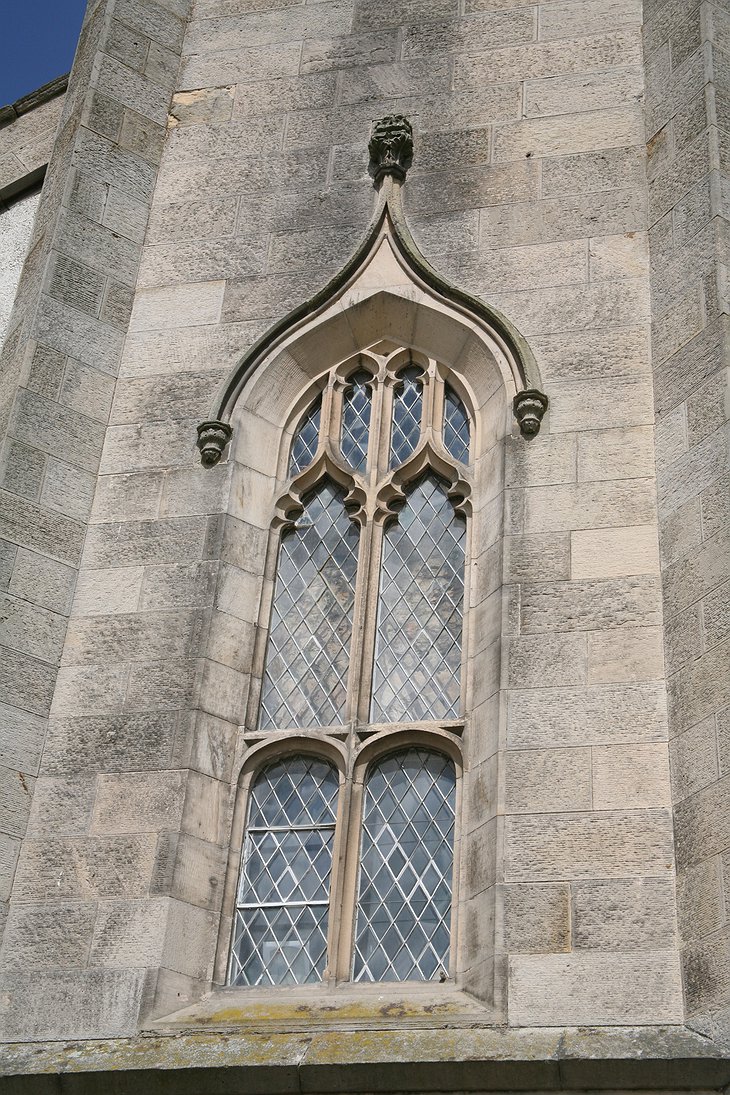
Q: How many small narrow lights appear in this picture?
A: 4